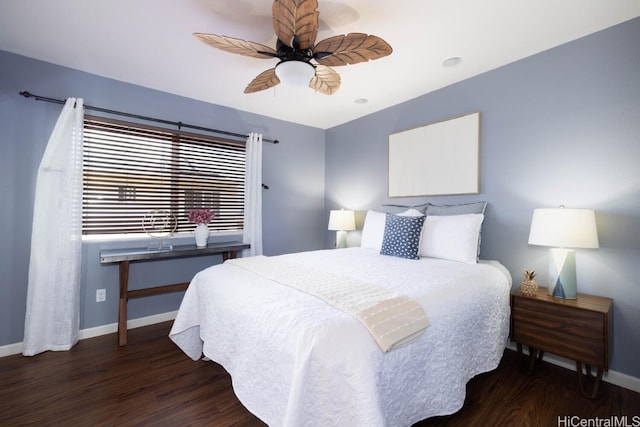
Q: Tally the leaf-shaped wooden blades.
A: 5